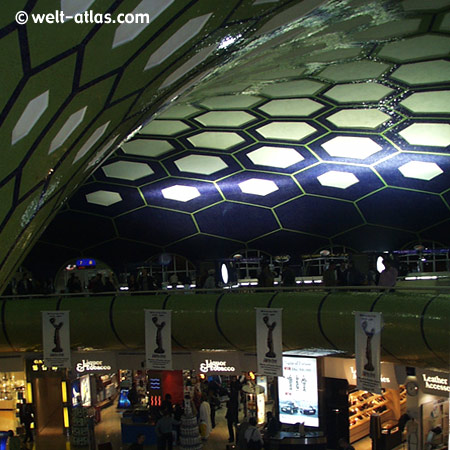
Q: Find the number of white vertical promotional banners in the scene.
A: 4